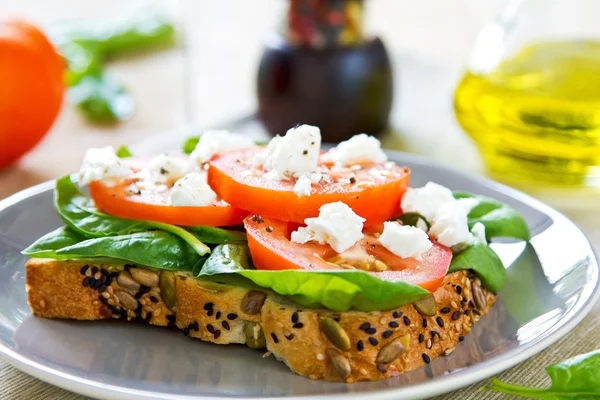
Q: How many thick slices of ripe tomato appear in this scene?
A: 3